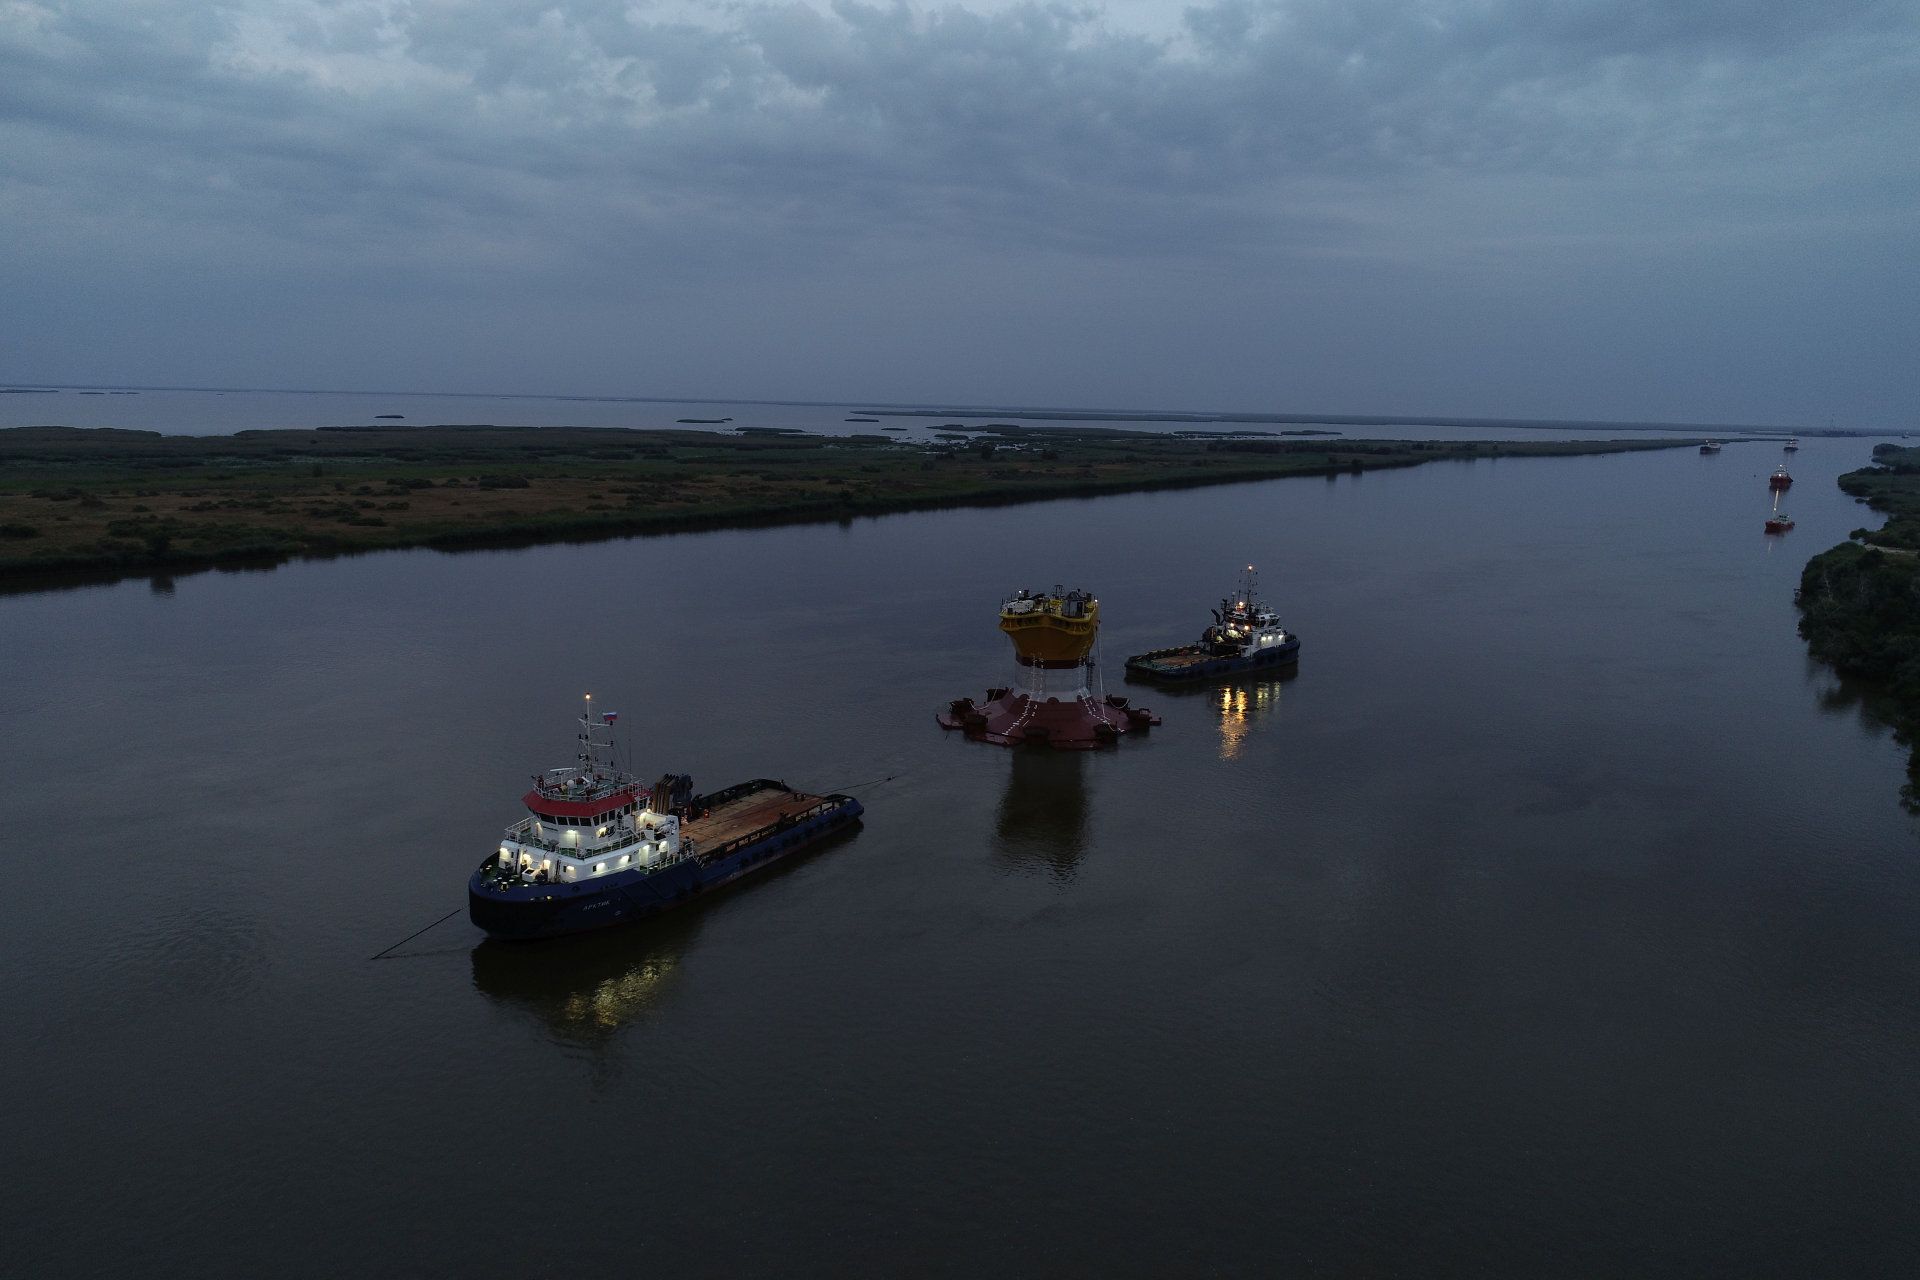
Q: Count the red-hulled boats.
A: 2